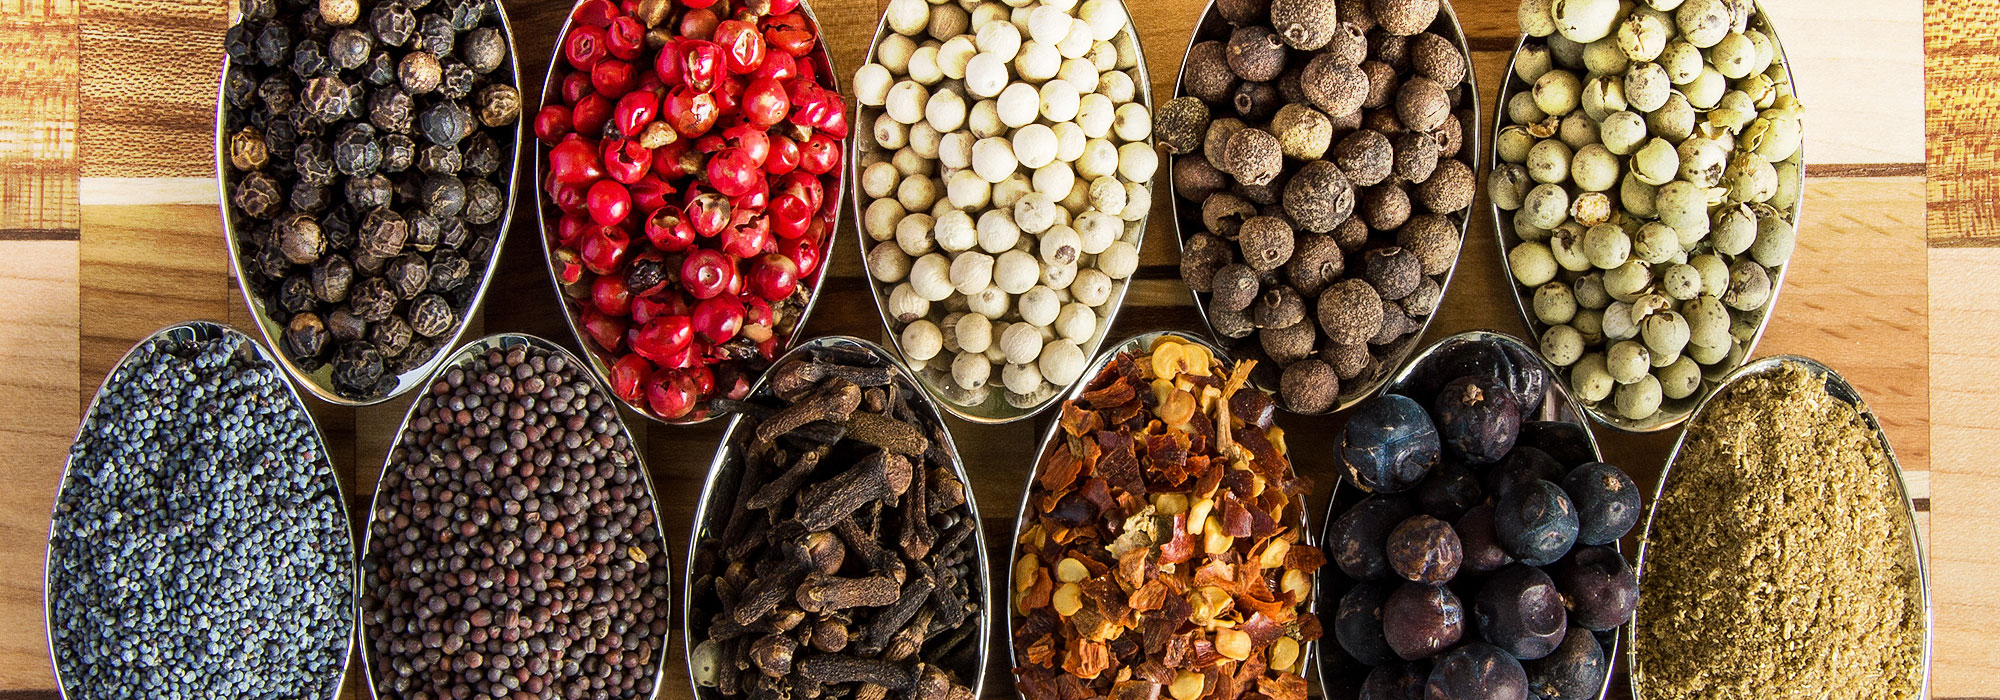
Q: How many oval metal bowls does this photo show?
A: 11